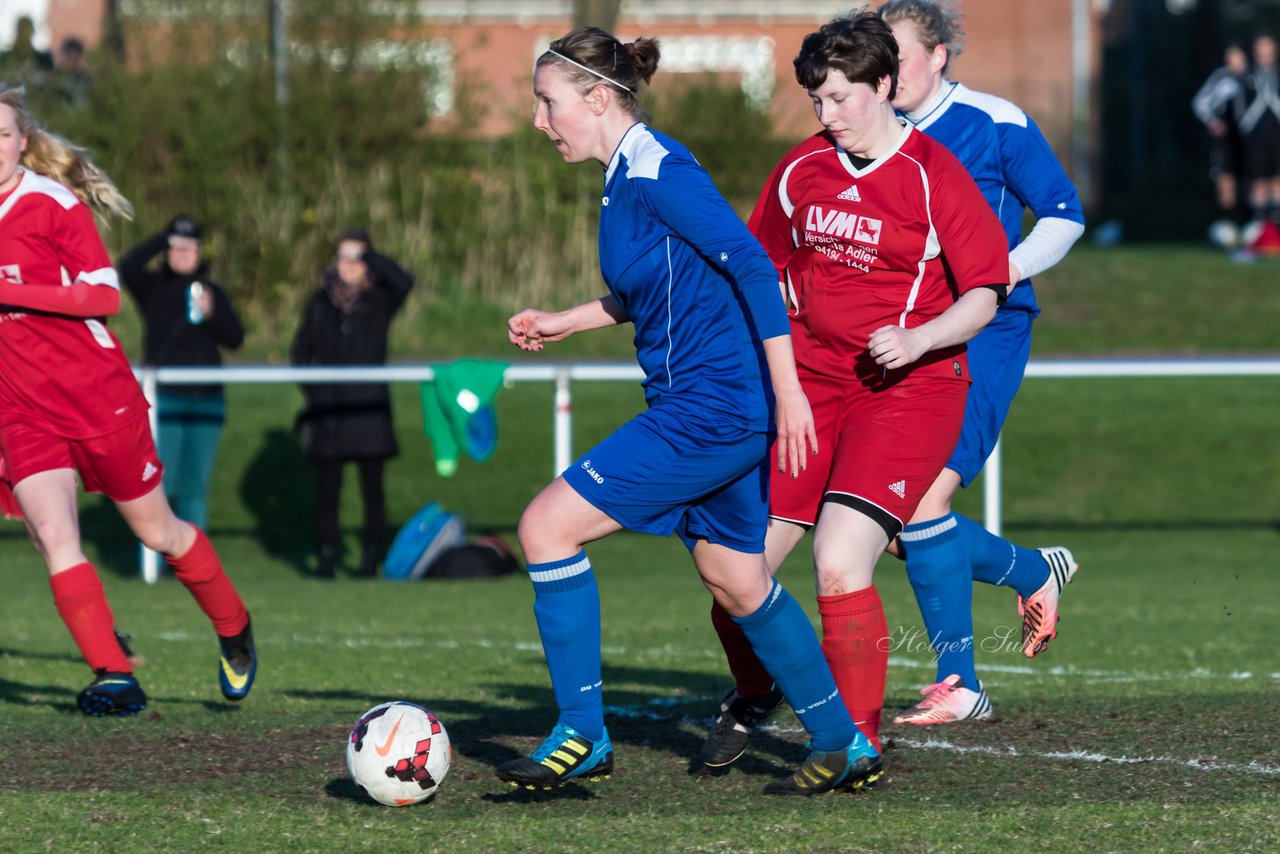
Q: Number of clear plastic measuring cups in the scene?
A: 0